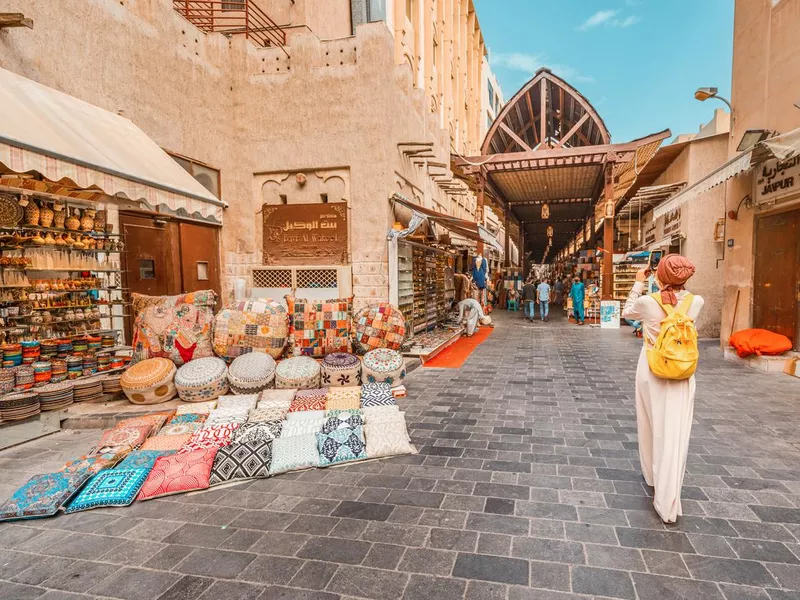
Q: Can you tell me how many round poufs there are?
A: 6